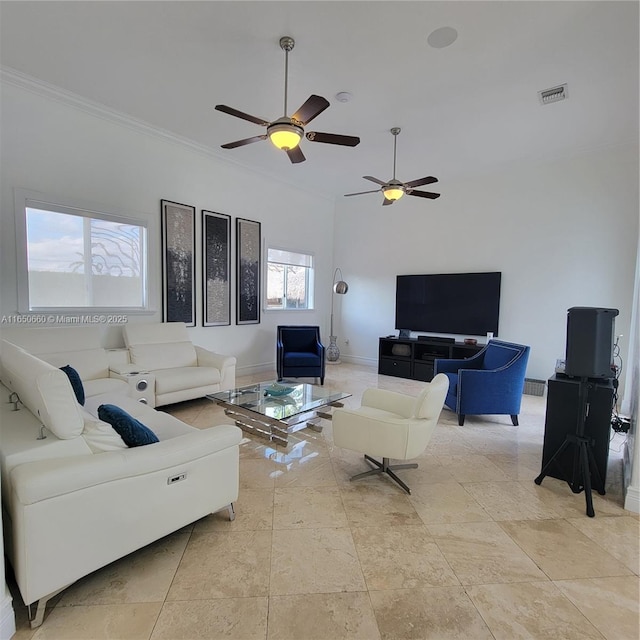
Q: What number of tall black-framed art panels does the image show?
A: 3